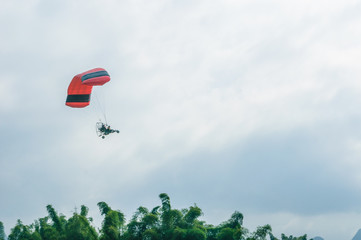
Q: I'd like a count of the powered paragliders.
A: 1